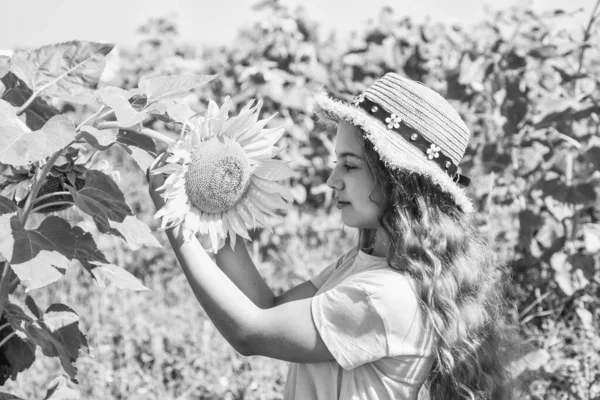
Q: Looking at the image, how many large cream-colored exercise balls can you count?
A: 0